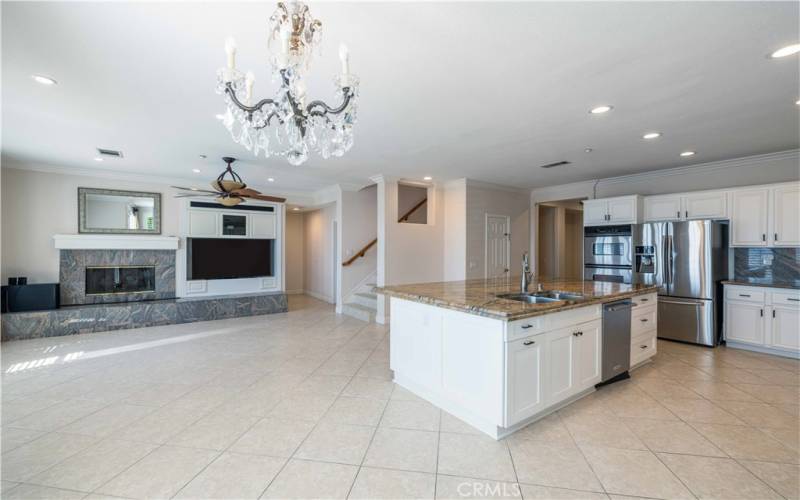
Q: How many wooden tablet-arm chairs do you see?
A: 0